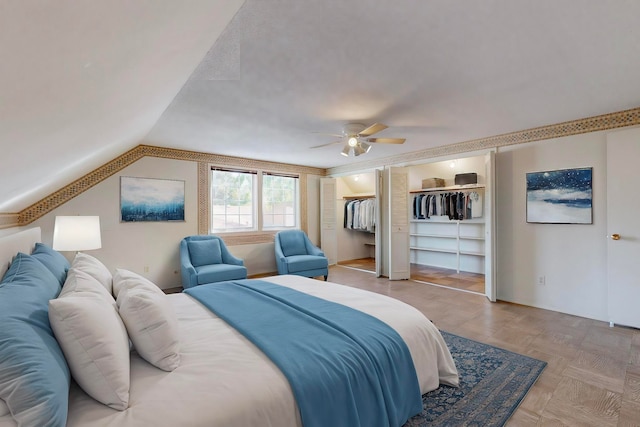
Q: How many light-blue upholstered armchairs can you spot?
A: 2